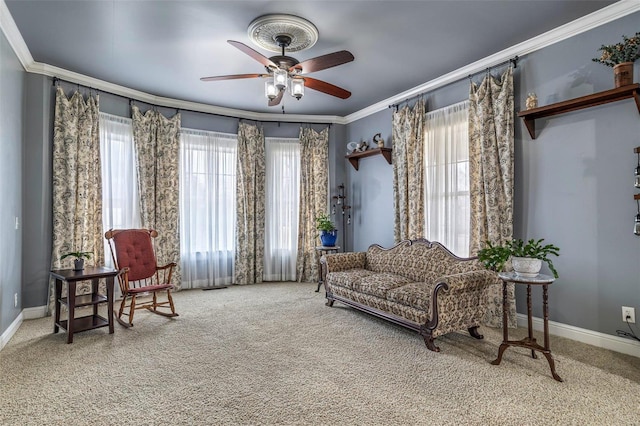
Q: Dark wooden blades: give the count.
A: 5